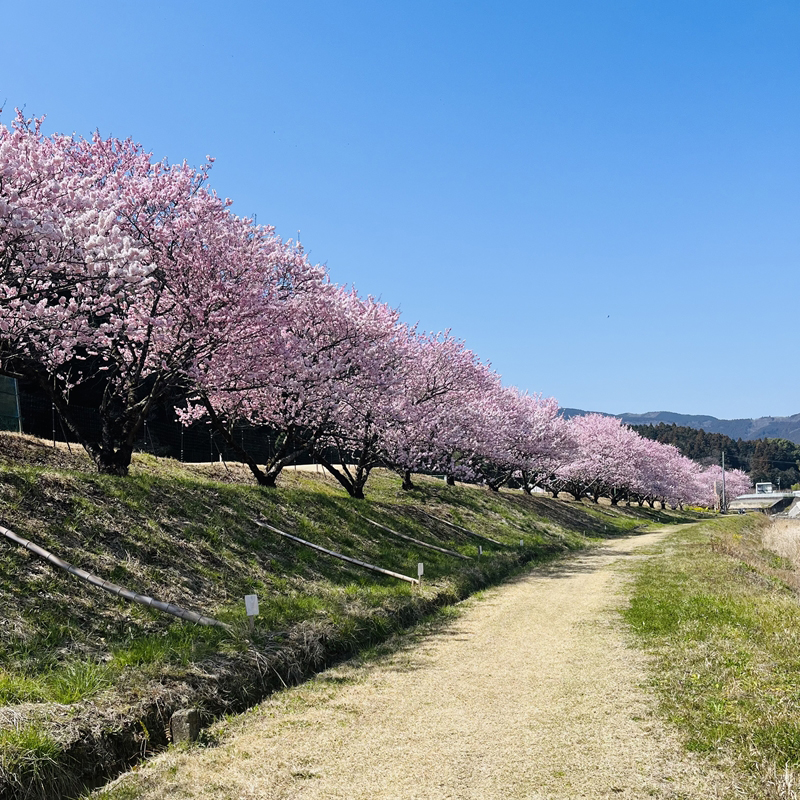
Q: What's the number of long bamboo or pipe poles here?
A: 4